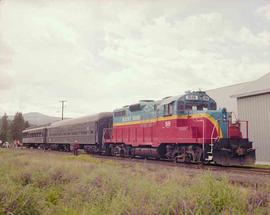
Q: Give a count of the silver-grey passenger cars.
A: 2